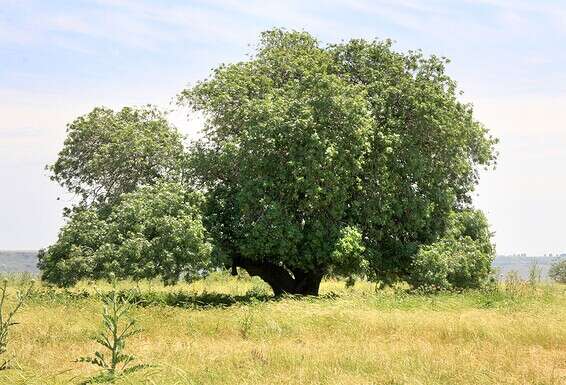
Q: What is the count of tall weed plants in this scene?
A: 2